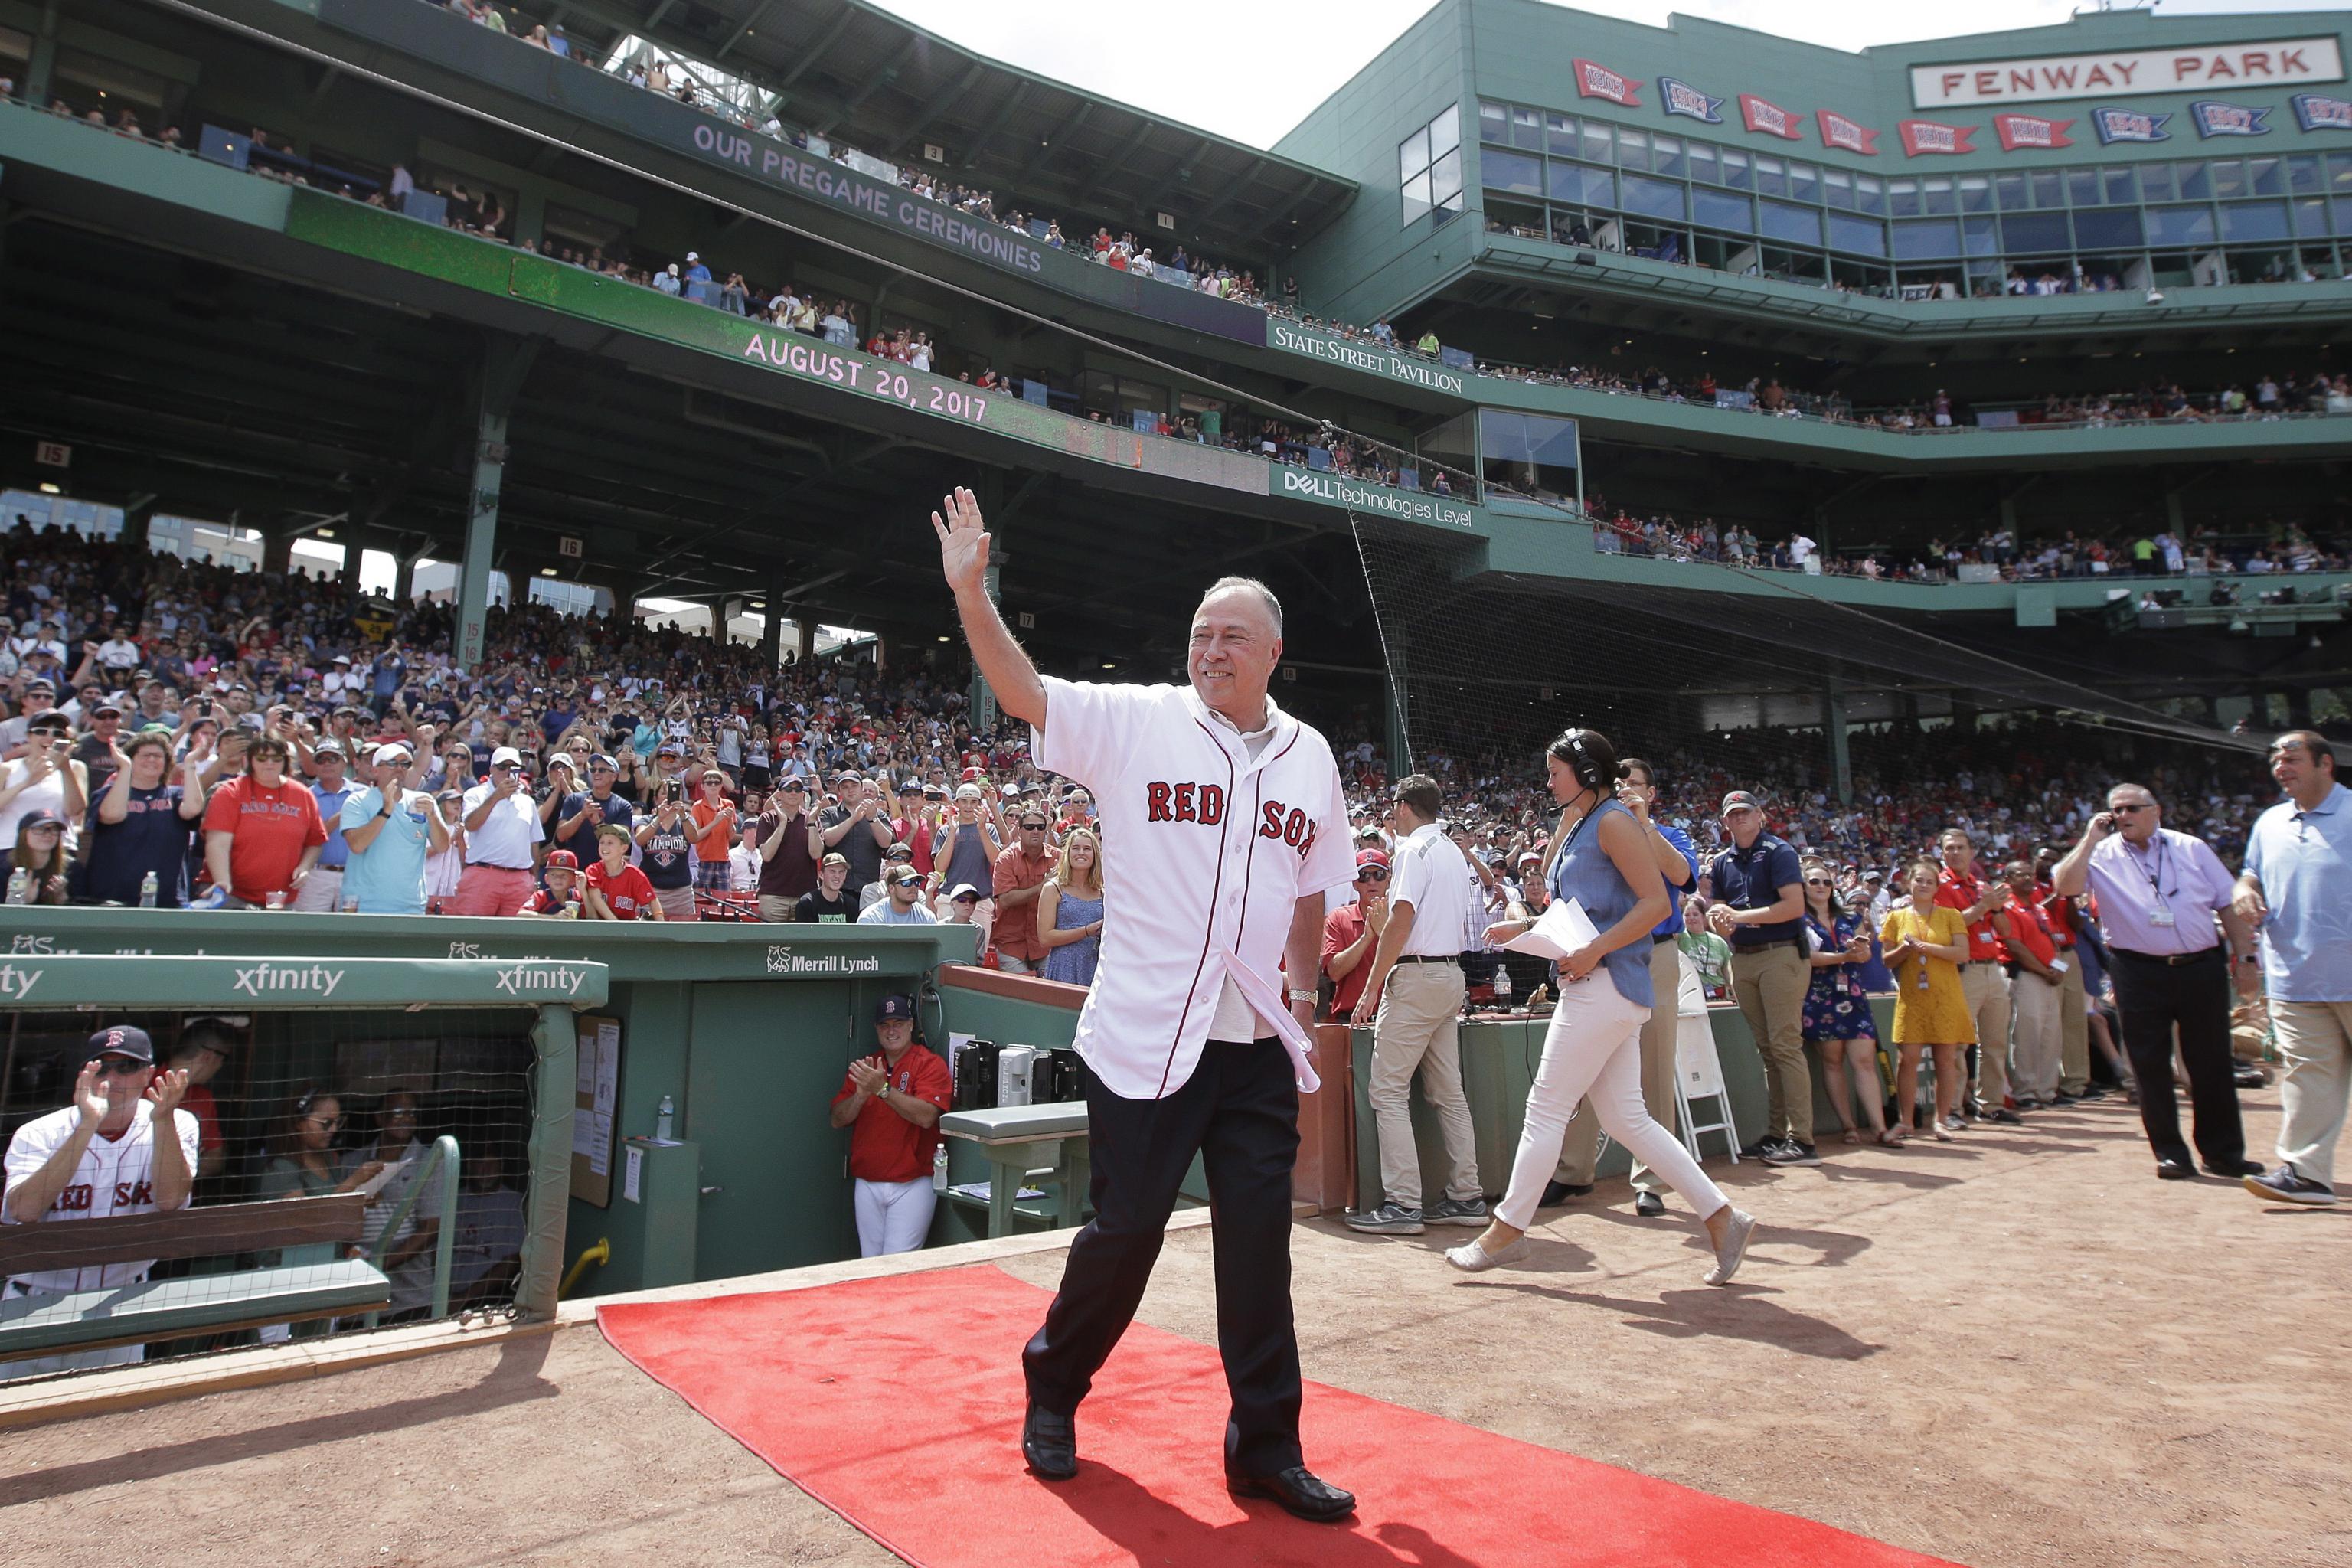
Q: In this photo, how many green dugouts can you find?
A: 1